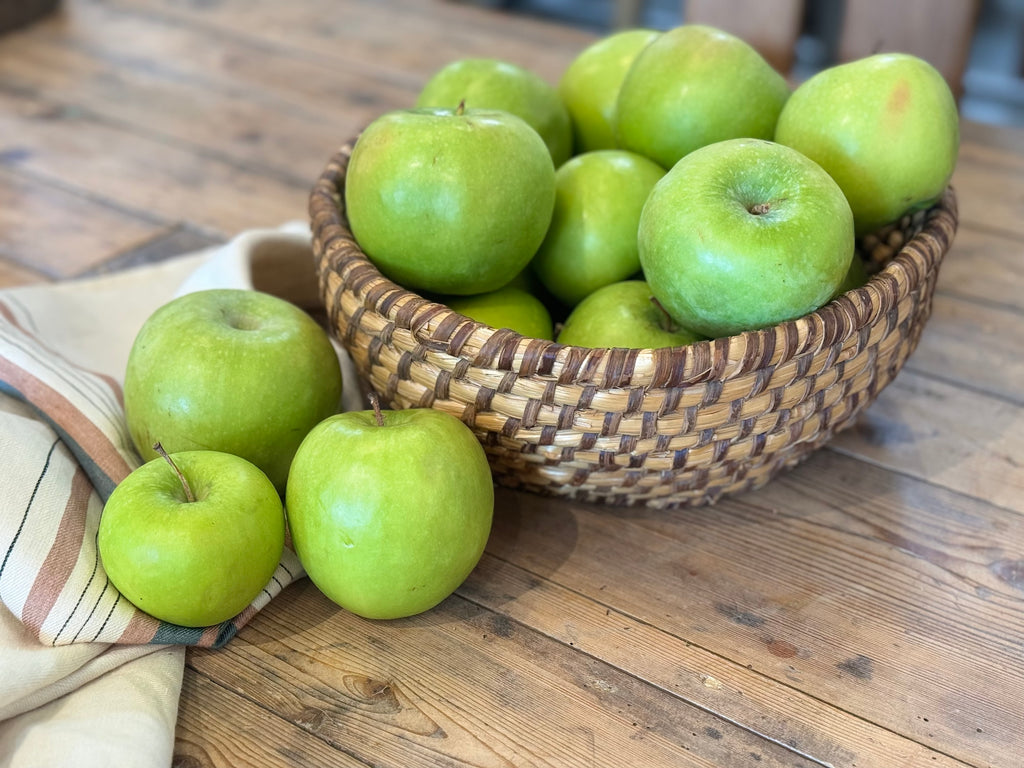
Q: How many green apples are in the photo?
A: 13